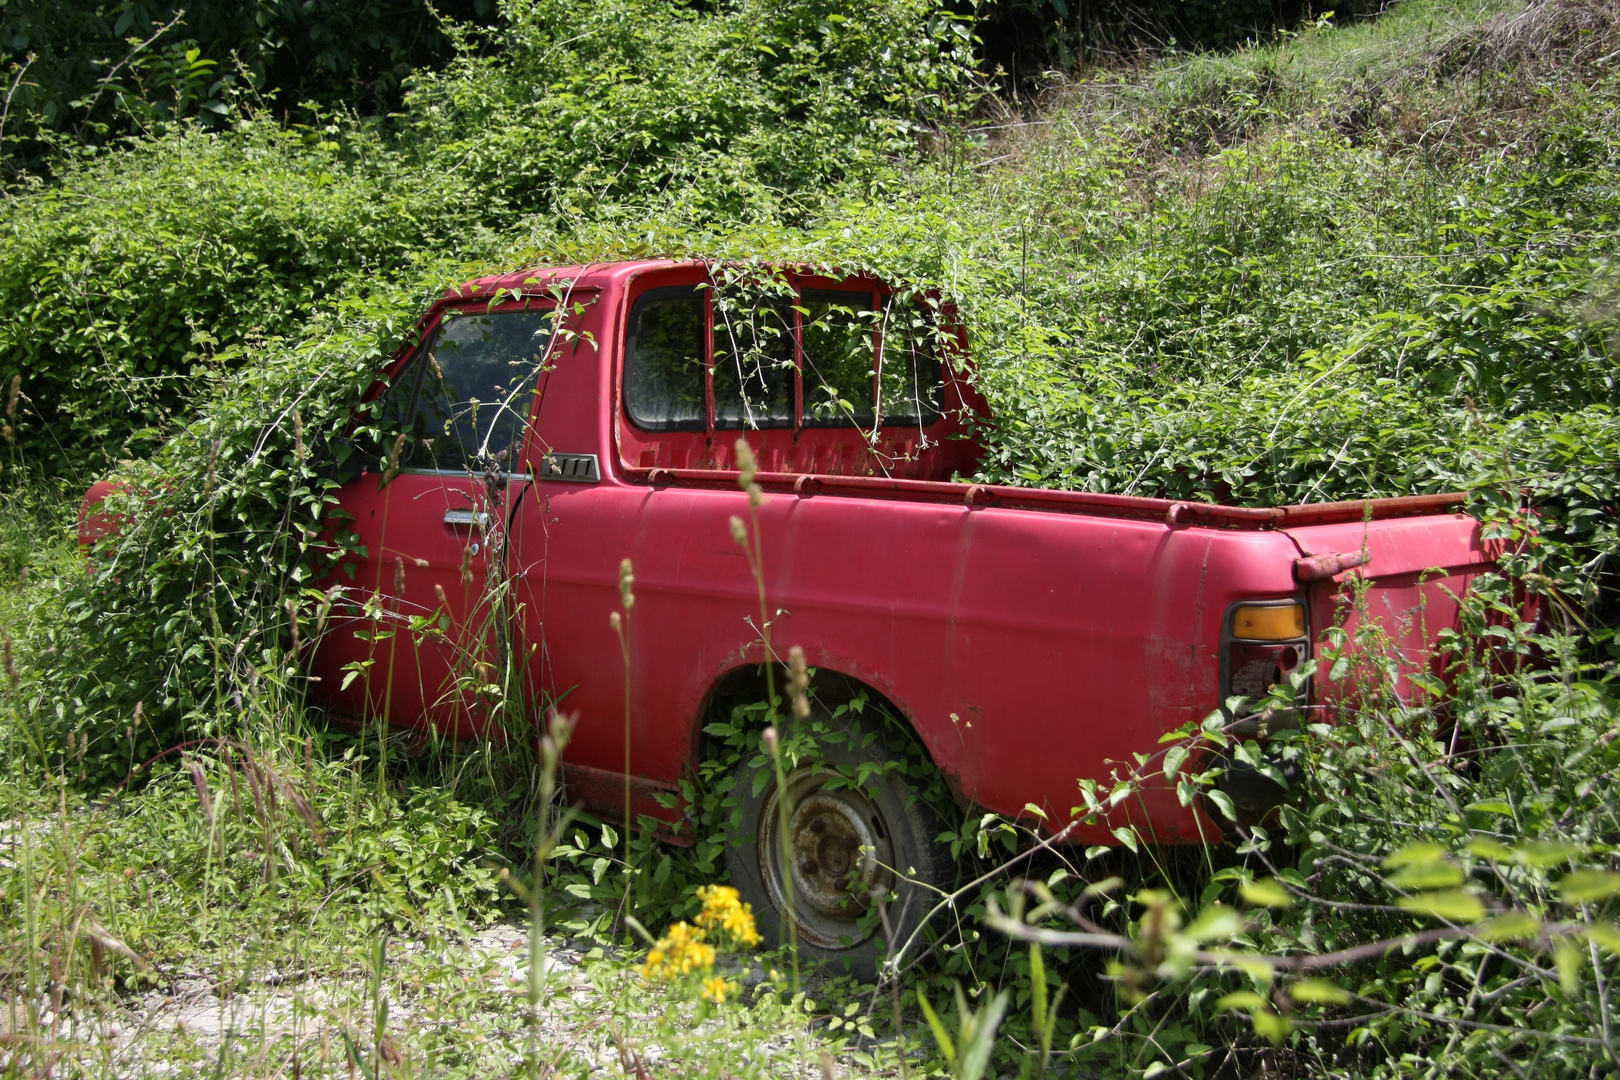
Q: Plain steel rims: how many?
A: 1